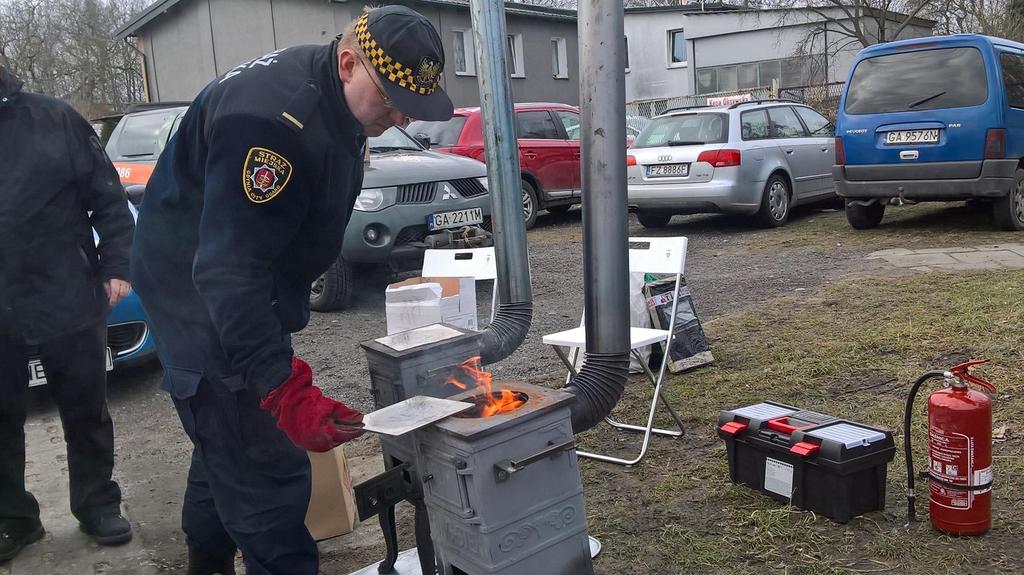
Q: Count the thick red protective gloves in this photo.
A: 1